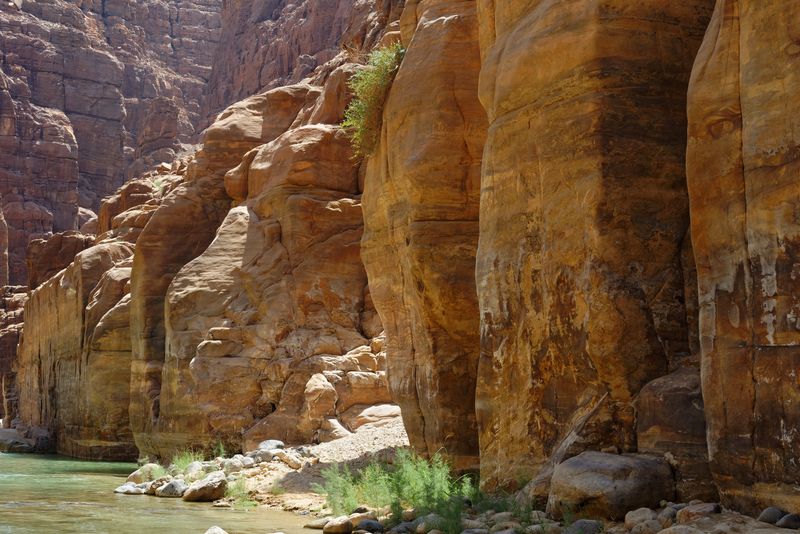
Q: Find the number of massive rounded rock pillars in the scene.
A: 3